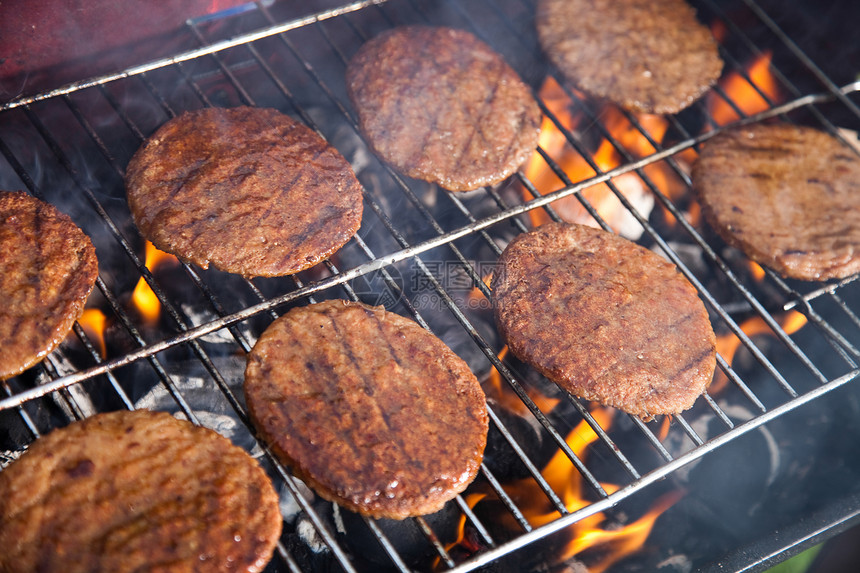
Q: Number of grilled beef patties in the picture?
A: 8